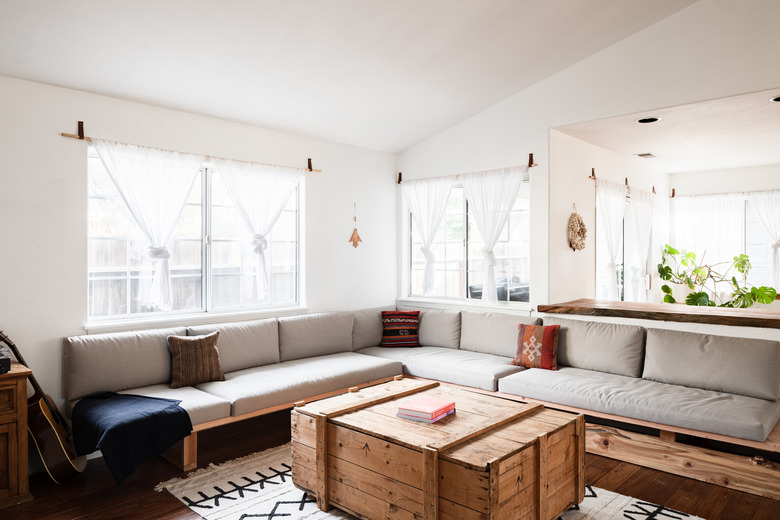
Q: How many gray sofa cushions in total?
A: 12